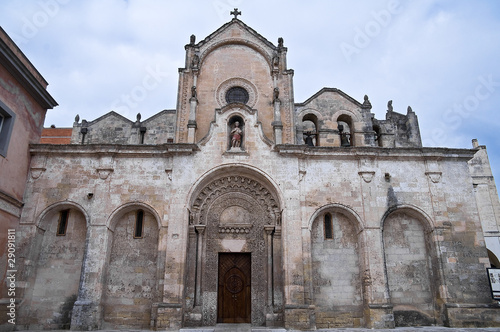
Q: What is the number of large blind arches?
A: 4